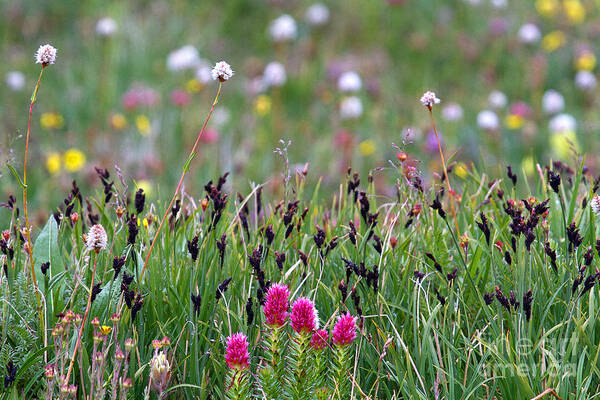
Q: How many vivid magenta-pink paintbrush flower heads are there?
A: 5